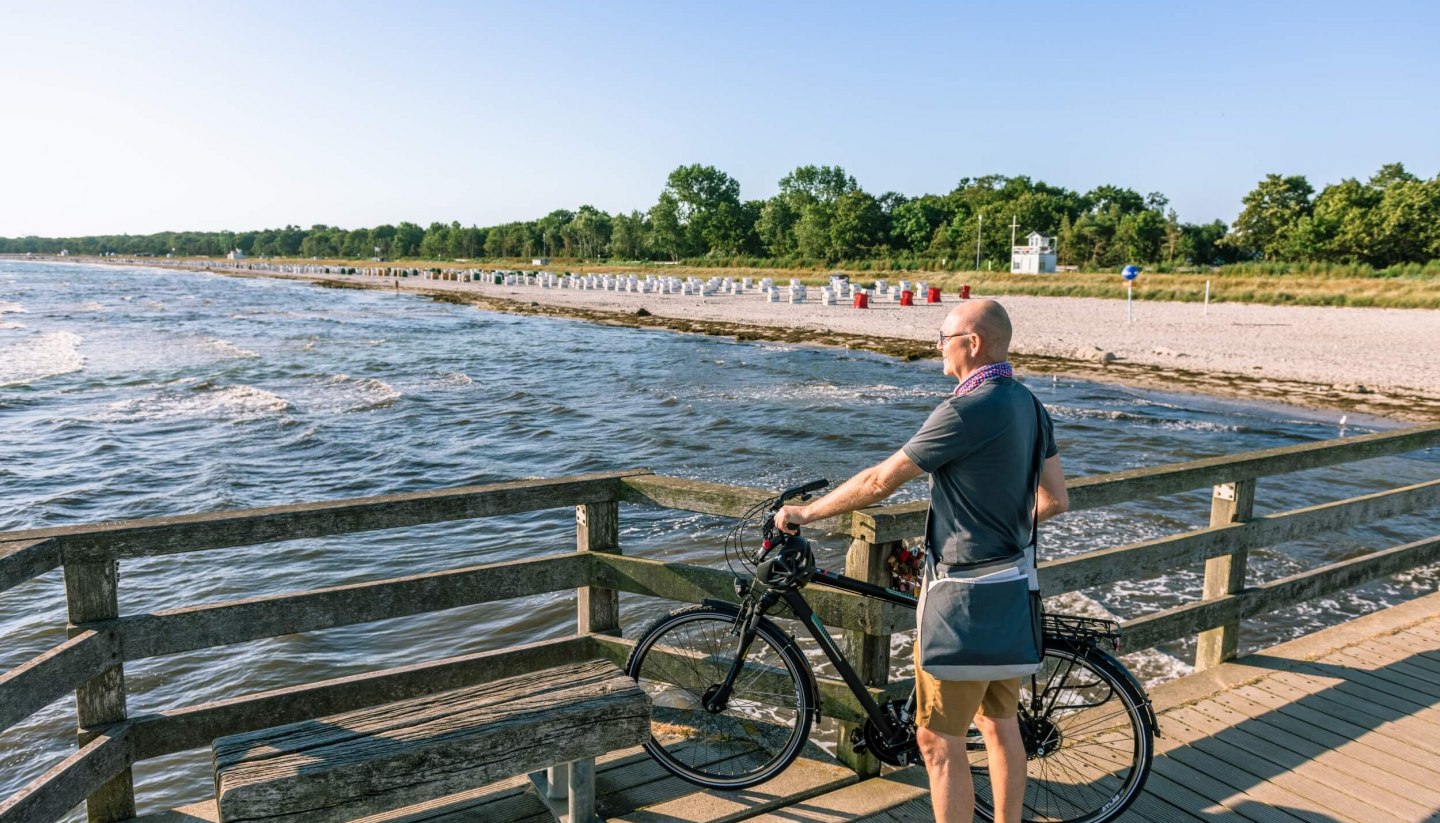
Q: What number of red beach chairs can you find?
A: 4